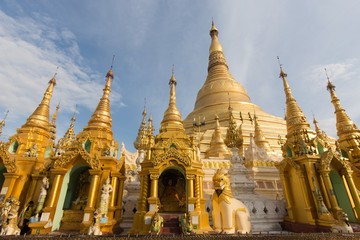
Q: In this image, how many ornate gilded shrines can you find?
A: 5